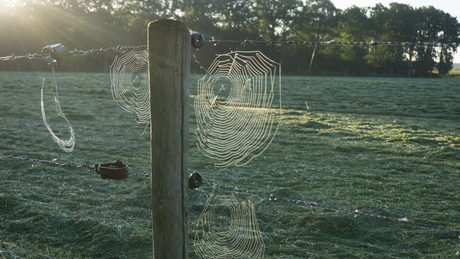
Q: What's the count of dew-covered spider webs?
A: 4